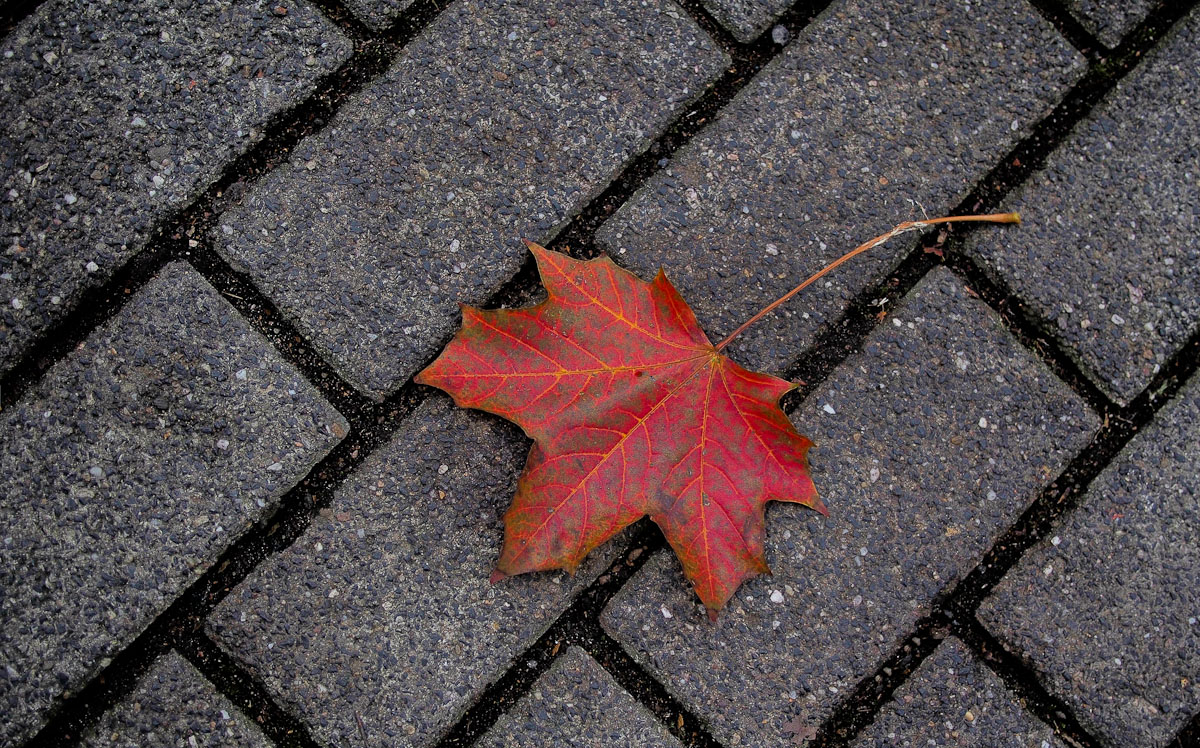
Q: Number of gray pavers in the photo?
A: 14